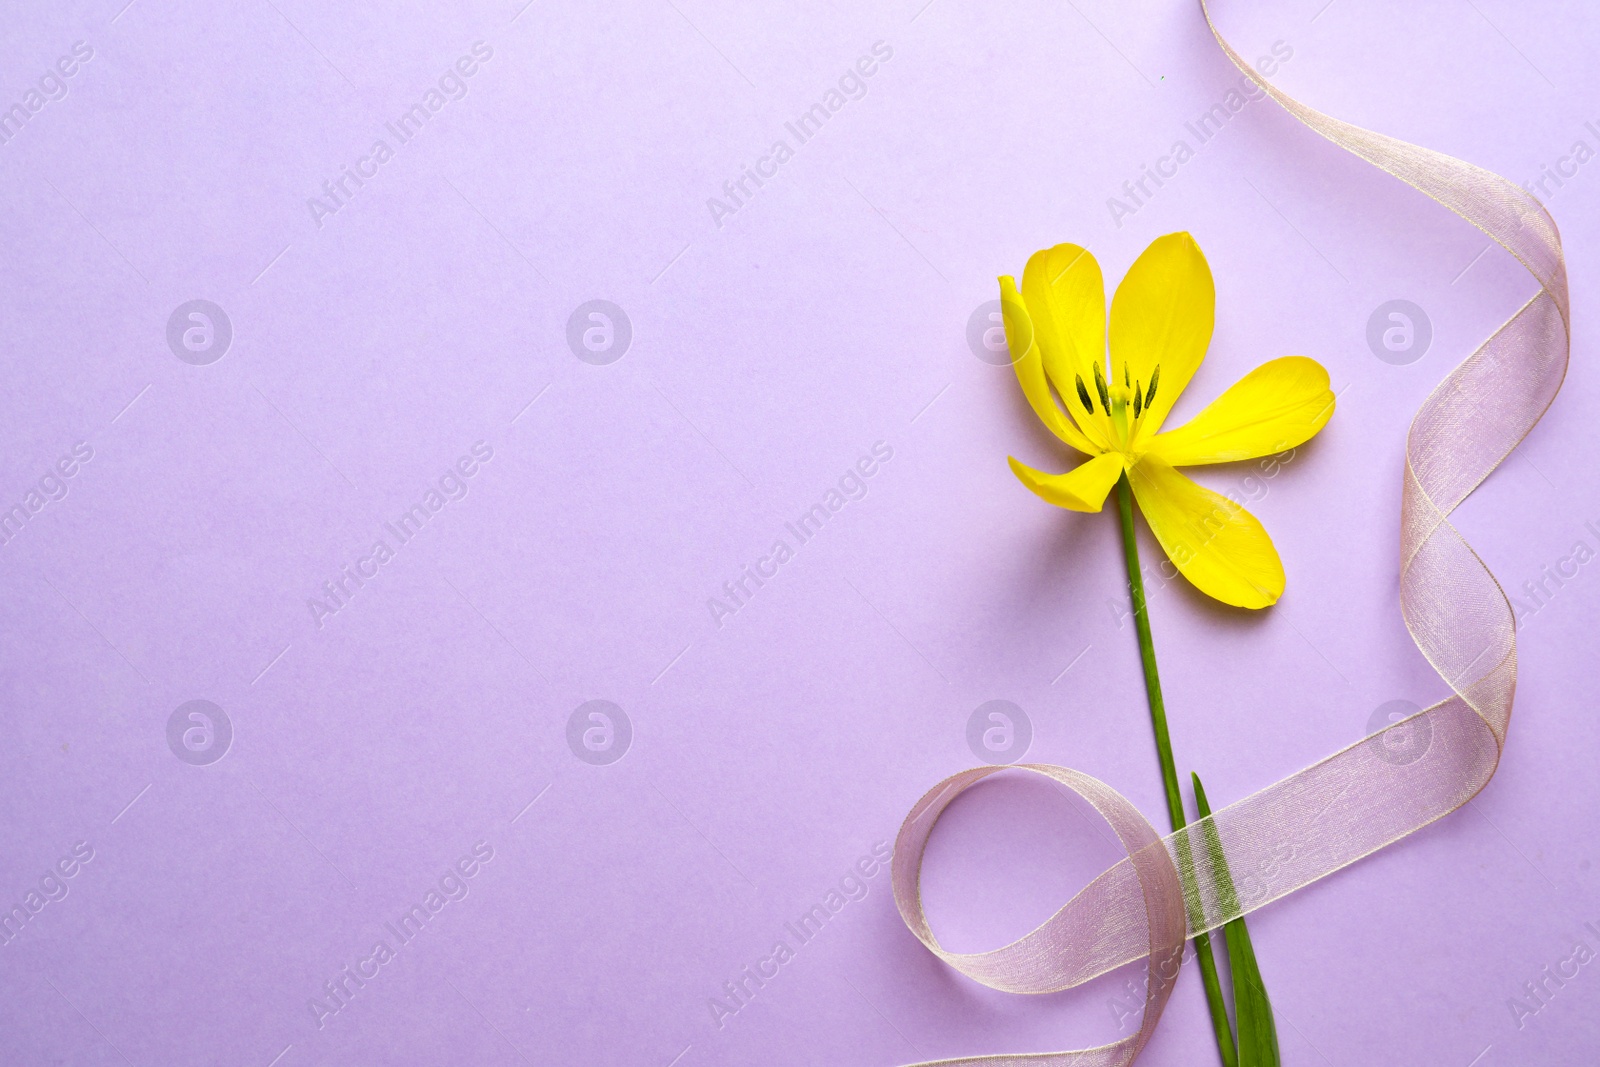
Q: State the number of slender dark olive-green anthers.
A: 6